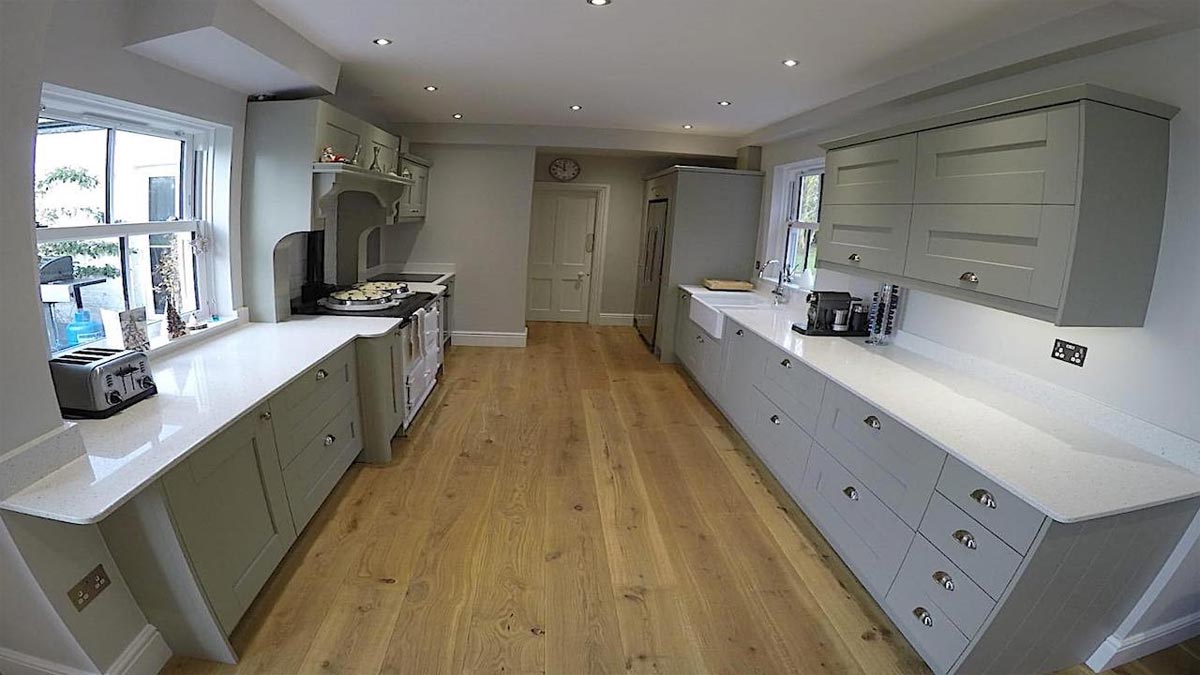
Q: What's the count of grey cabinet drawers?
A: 10